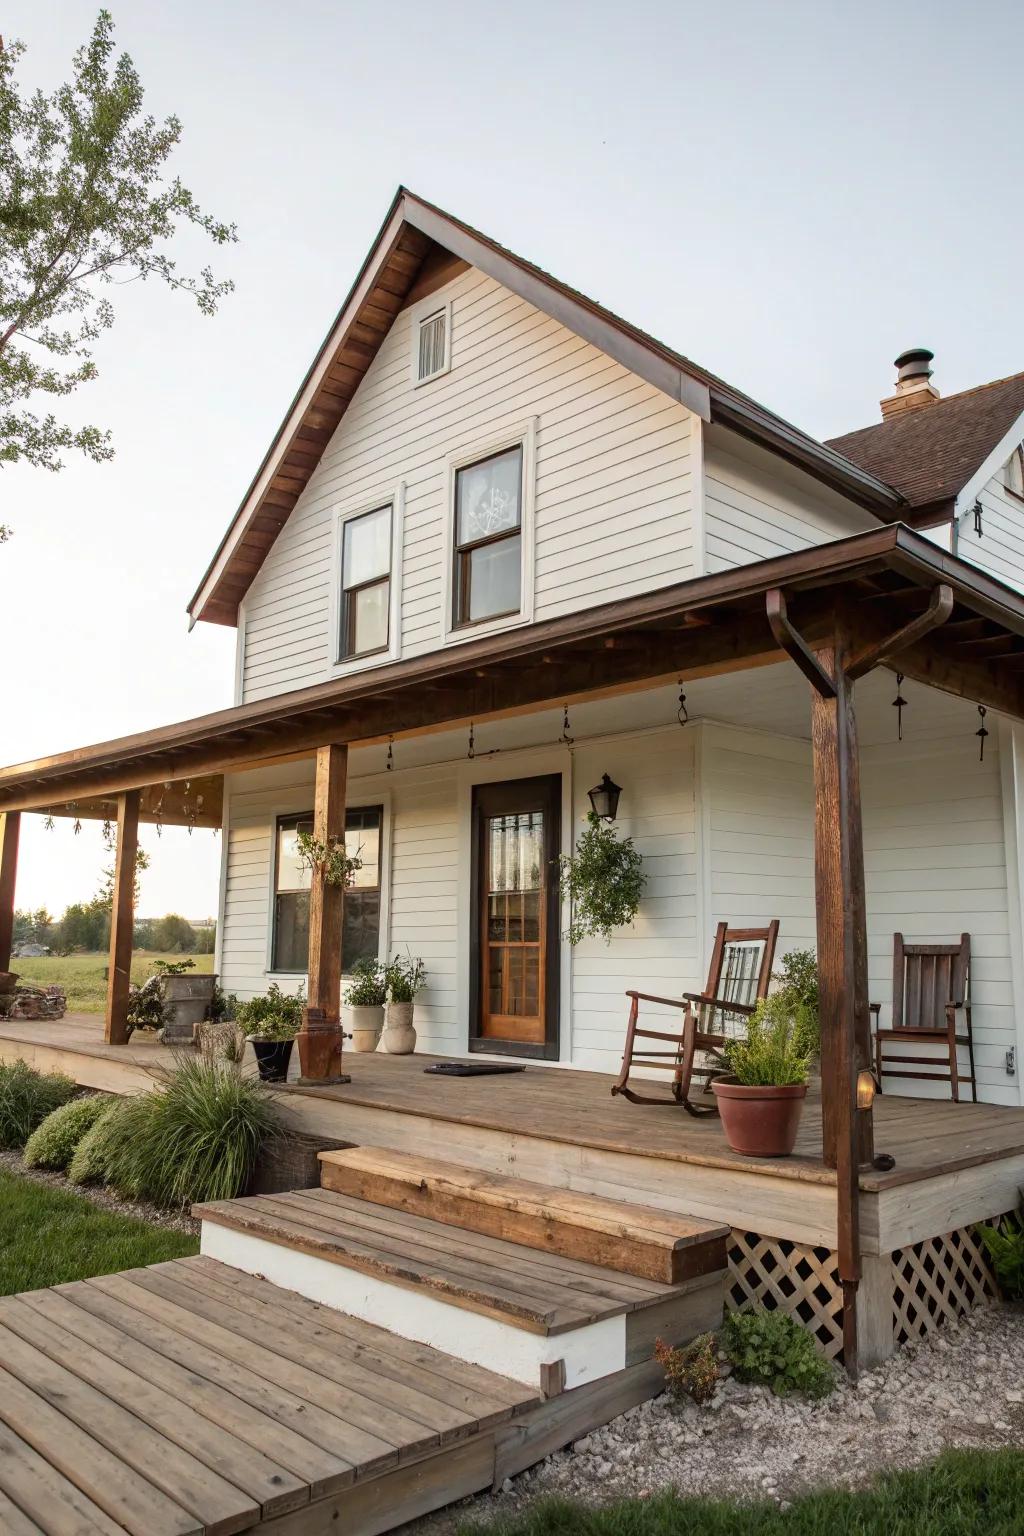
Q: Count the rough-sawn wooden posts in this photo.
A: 4